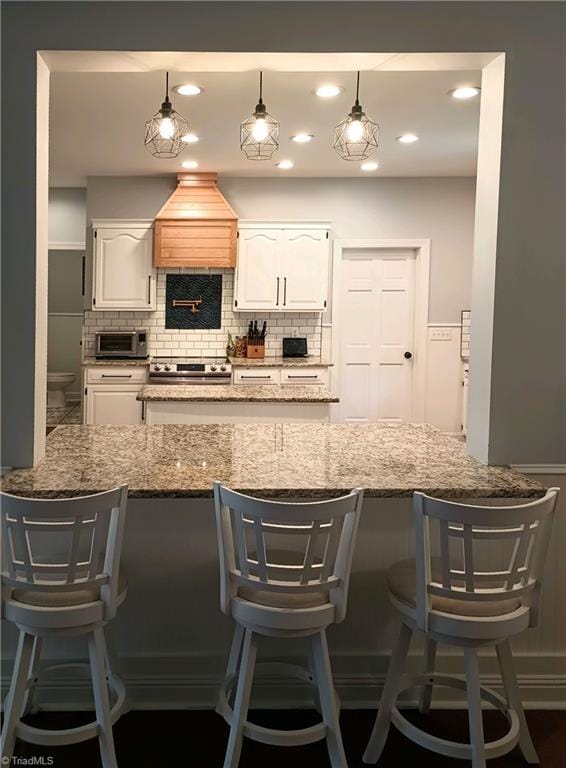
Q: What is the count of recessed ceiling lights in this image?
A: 9